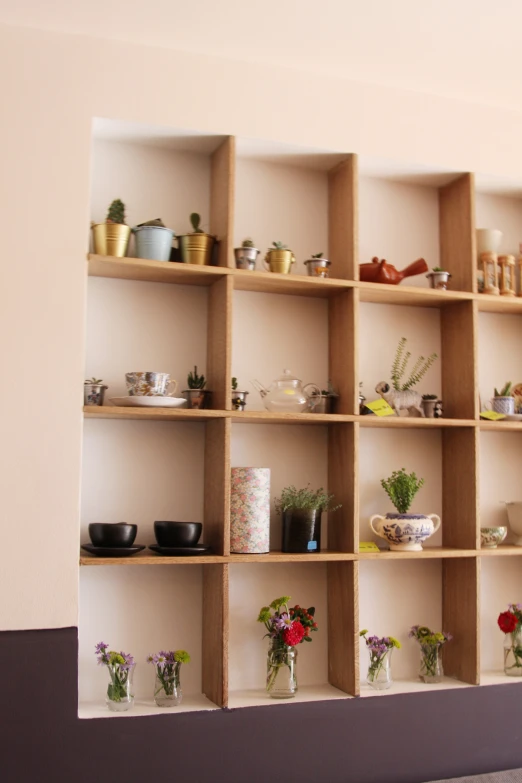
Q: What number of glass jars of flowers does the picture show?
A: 6